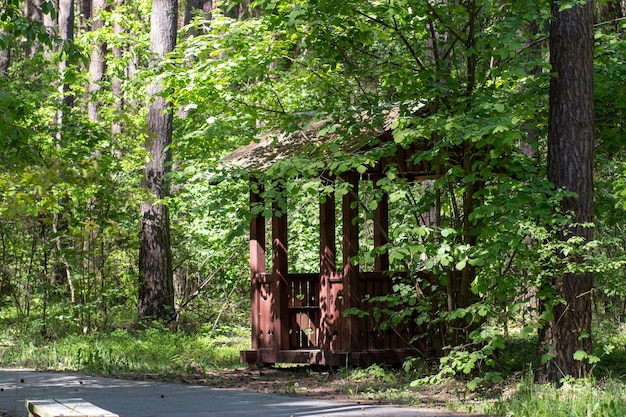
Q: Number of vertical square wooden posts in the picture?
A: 5